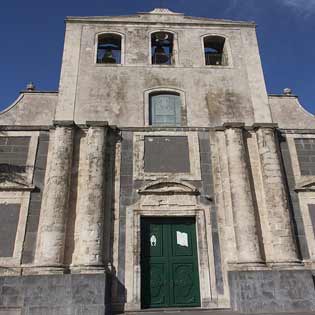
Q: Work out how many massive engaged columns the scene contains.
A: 4